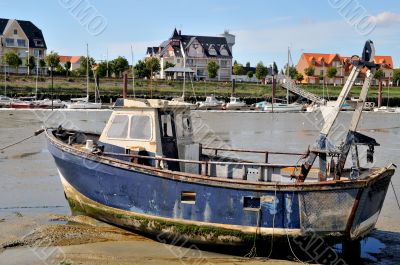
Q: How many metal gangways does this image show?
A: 1